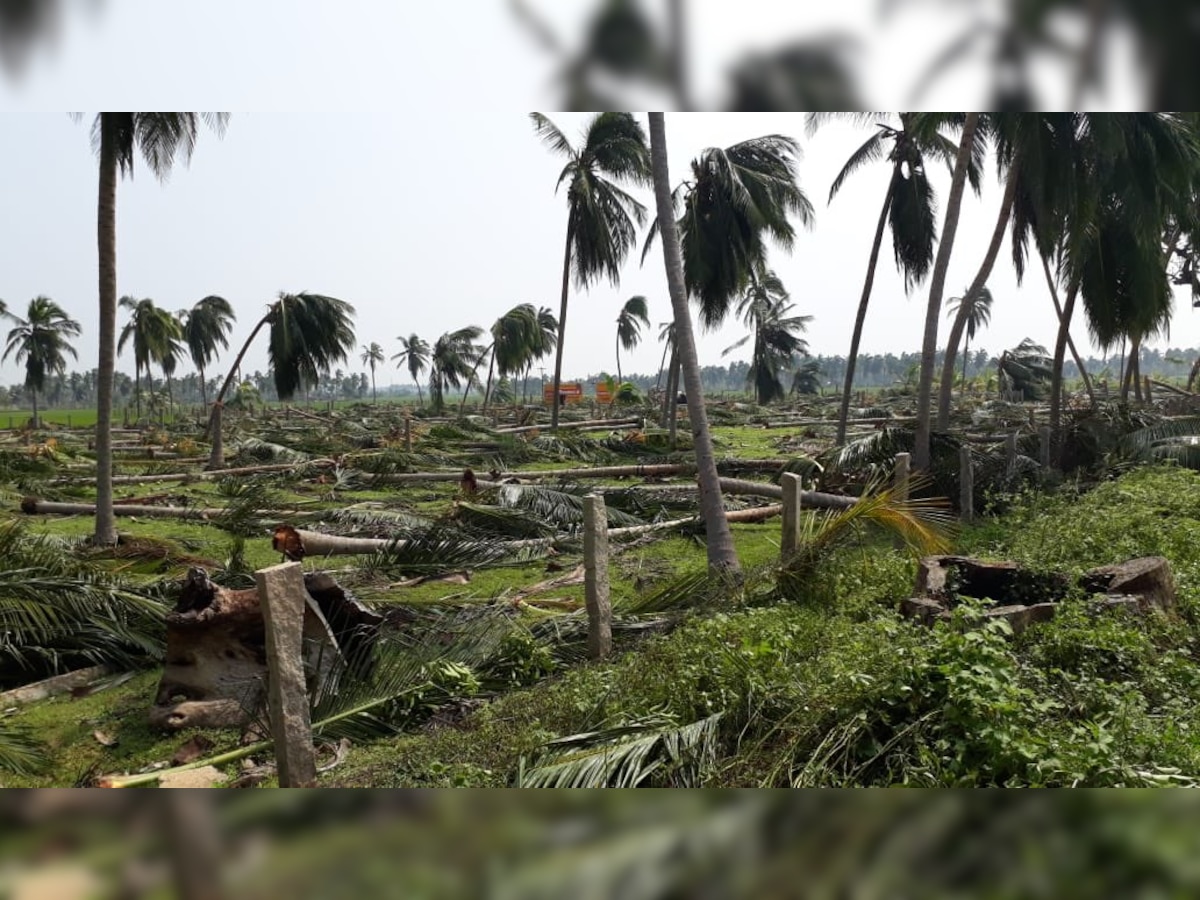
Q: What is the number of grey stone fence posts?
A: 7